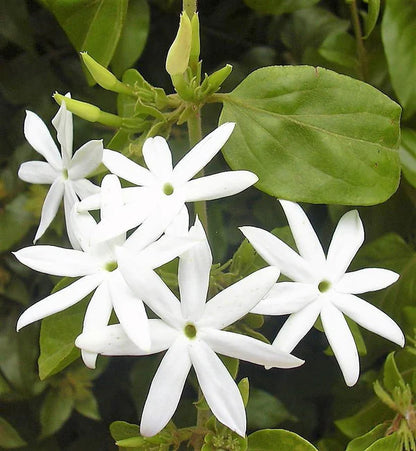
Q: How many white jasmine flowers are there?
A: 5